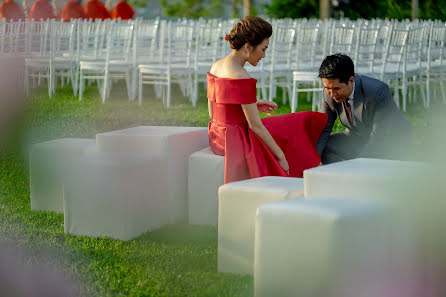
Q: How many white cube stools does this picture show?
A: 7